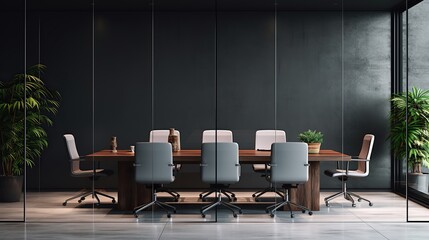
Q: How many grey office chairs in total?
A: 3